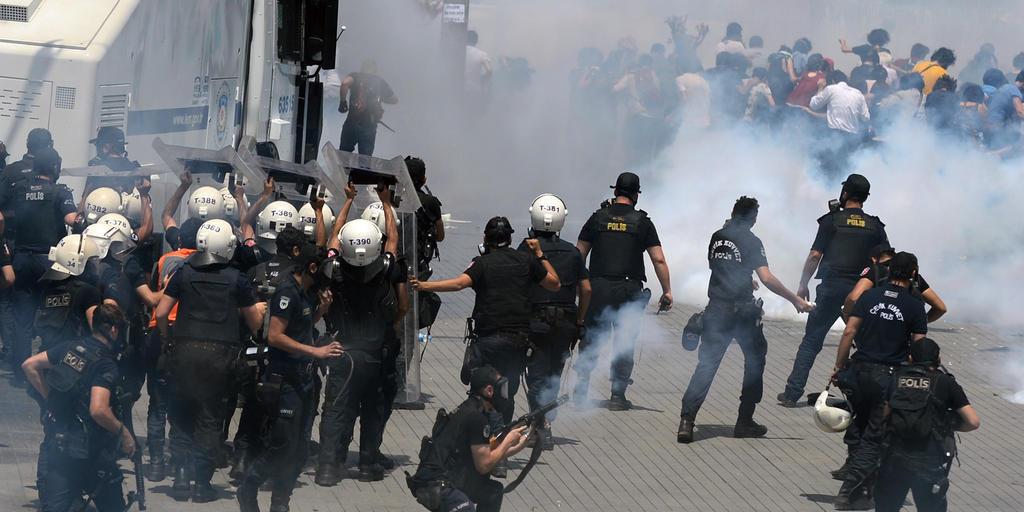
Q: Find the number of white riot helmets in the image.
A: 14